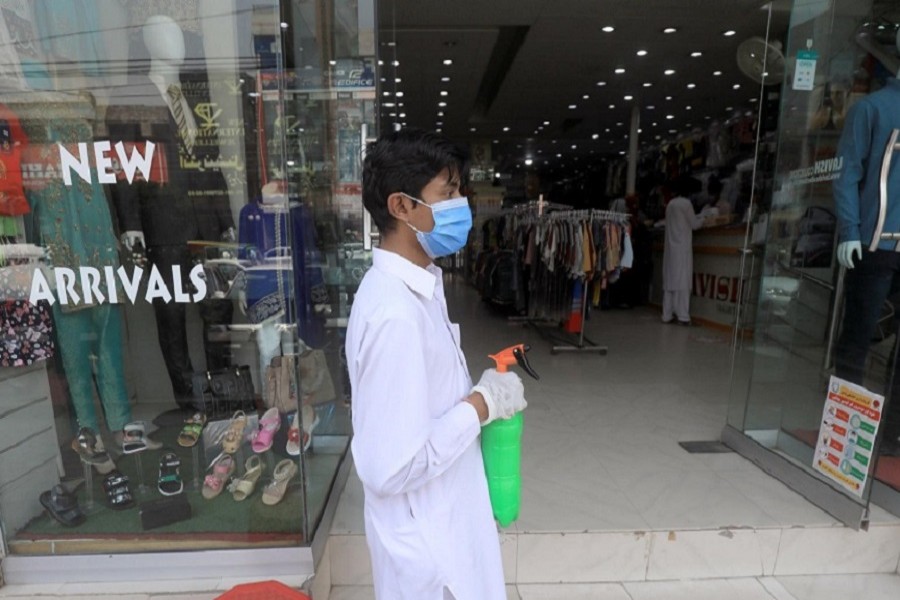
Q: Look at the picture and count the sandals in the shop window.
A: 12